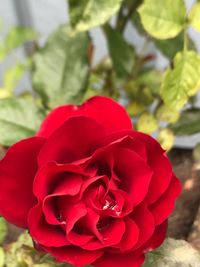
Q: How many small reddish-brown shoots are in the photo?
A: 2